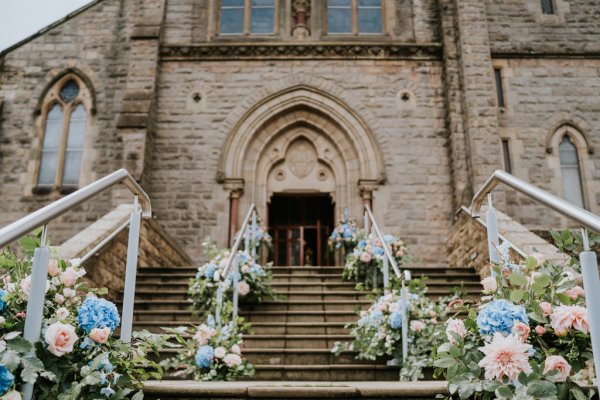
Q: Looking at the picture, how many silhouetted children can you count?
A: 0